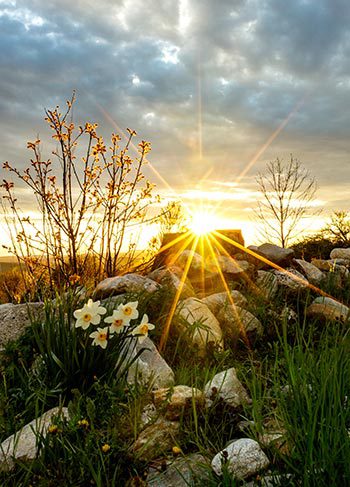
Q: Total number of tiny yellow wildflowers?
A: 4